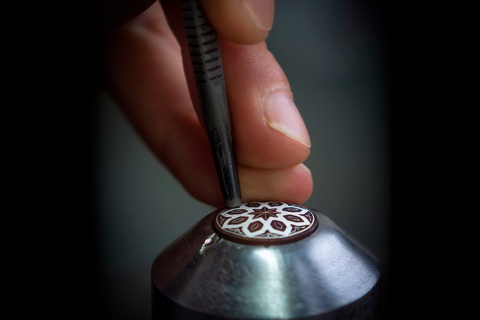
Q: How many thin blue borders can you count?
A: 0